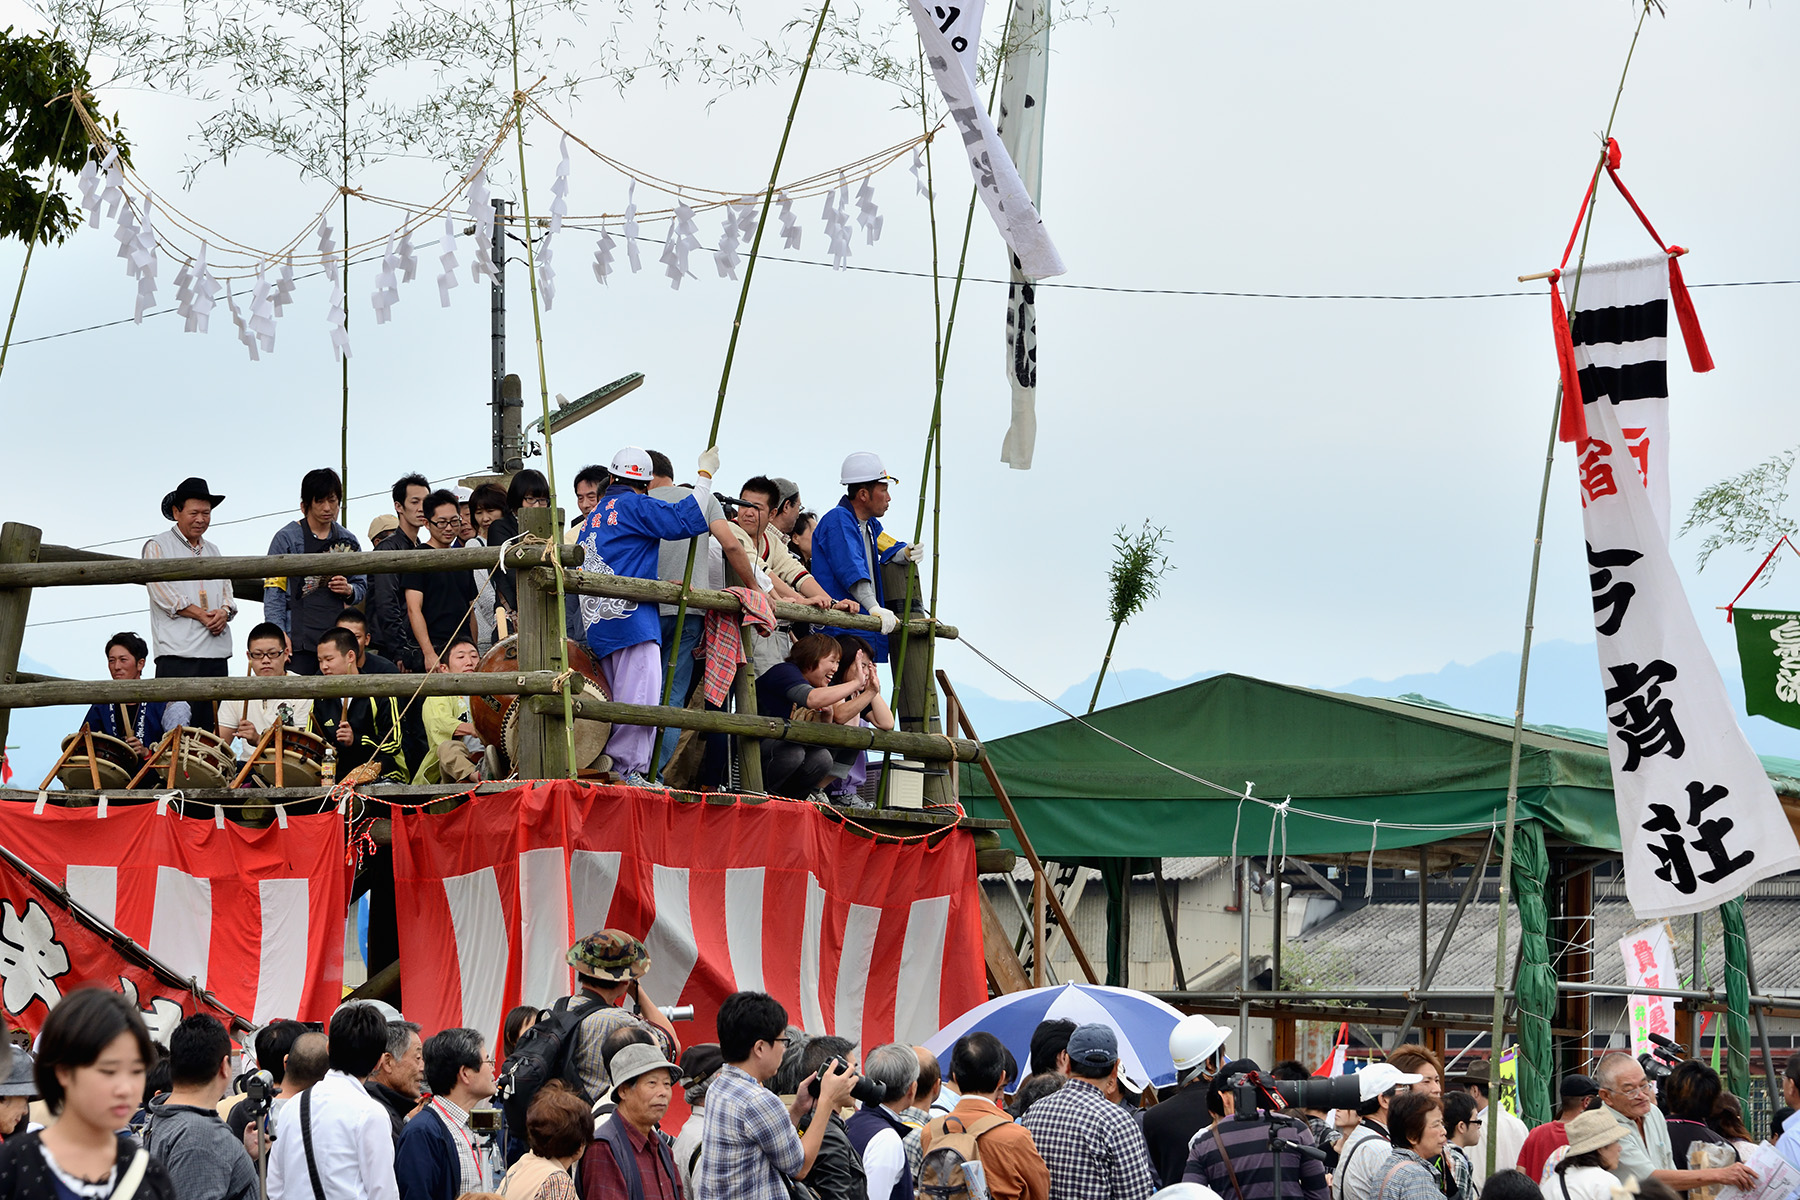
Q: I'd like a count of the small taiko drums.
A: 3